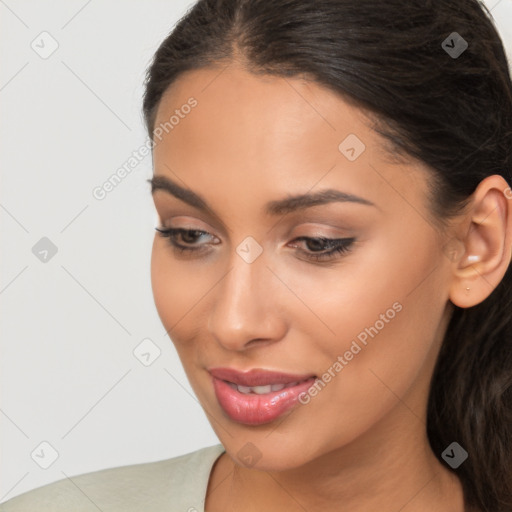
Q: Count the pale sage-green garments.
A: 1